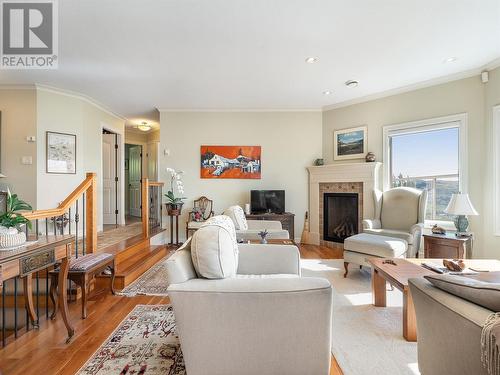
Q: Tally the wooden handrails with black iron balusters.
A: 2